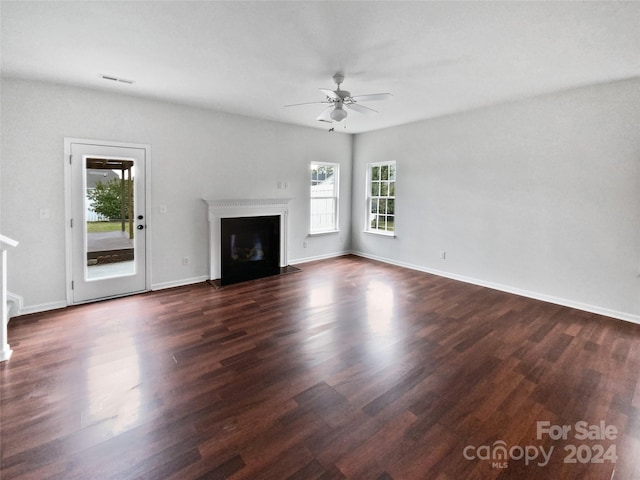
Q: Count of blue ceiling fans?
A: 0